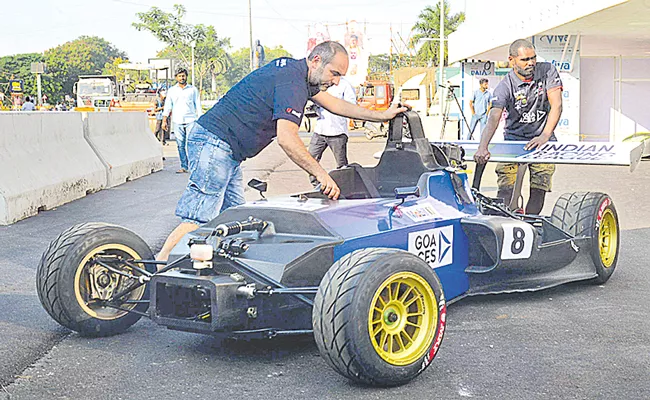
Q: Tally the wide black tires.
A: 3